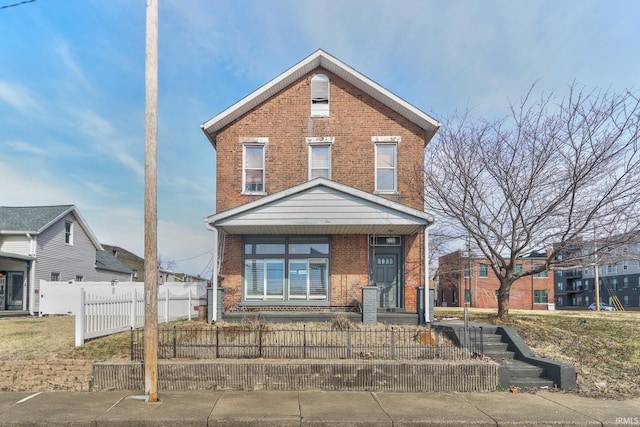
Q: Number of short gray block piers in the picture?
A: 3